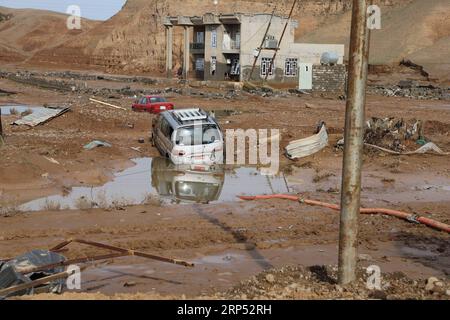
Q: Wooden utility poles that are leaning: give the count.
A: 2